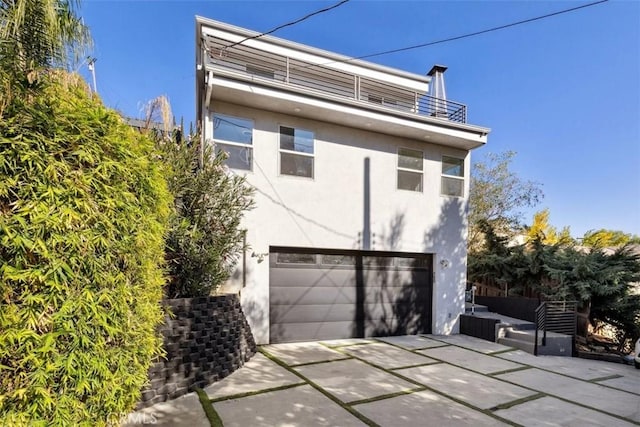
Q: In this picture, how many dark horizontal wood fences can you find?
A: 1